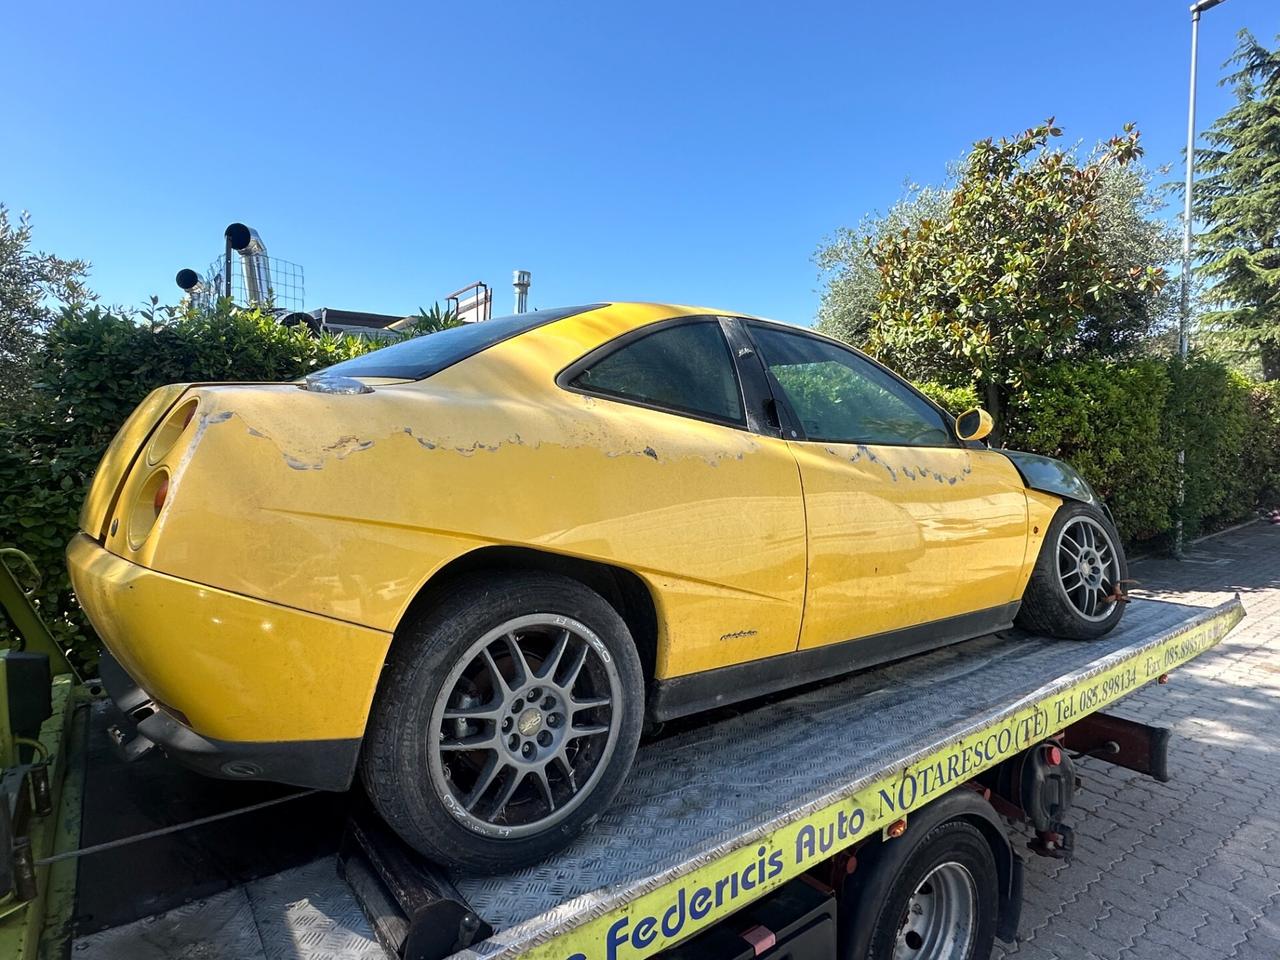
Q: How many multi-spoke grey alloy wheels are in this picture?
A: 2